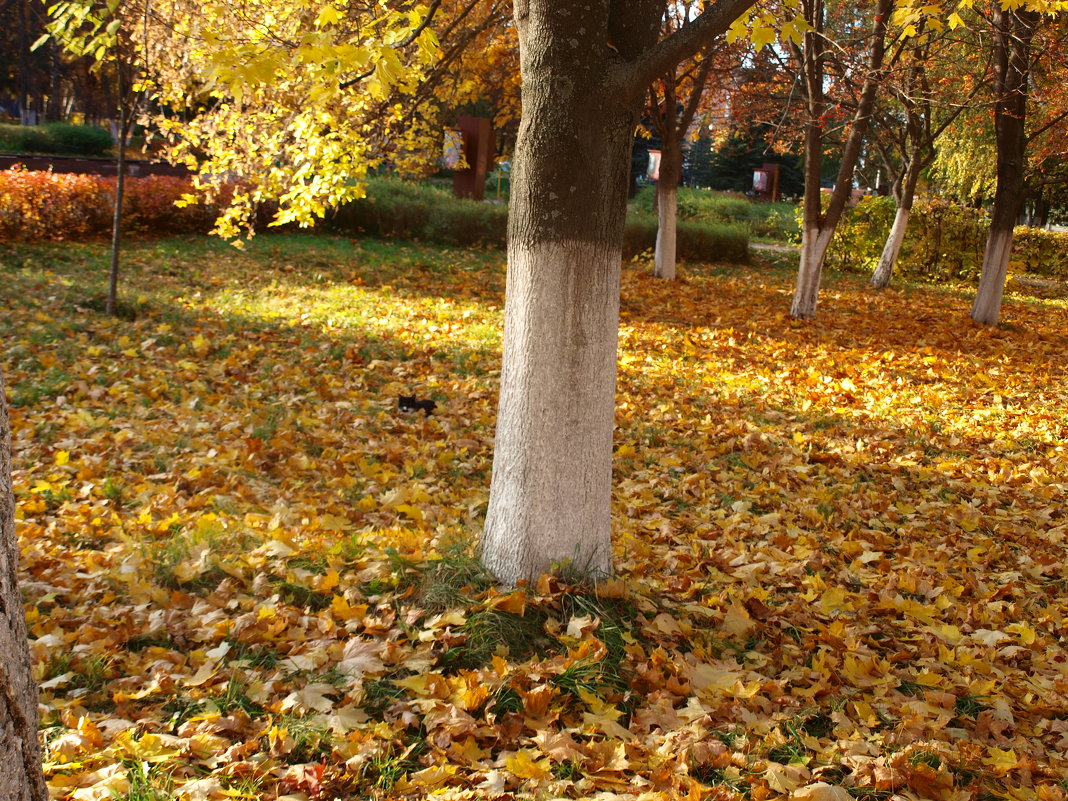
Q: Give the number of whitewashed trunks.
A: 5